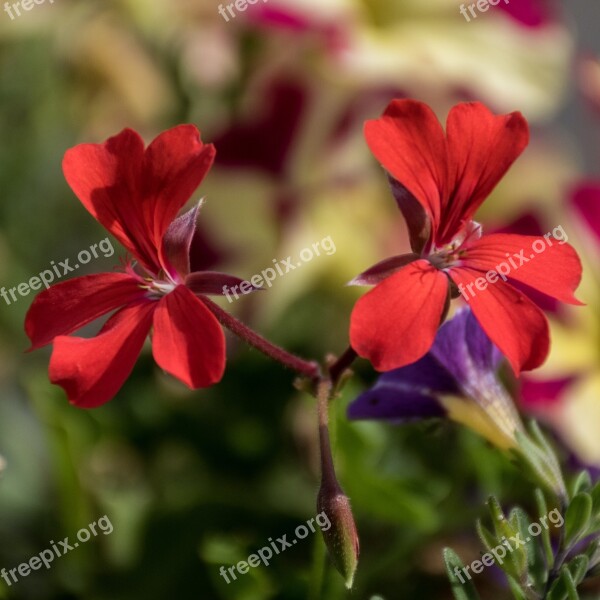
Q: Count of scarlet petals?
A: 10